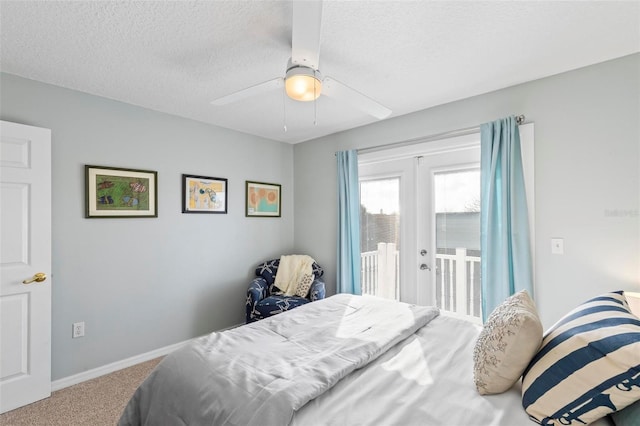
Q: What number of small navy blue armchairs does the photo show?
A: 1